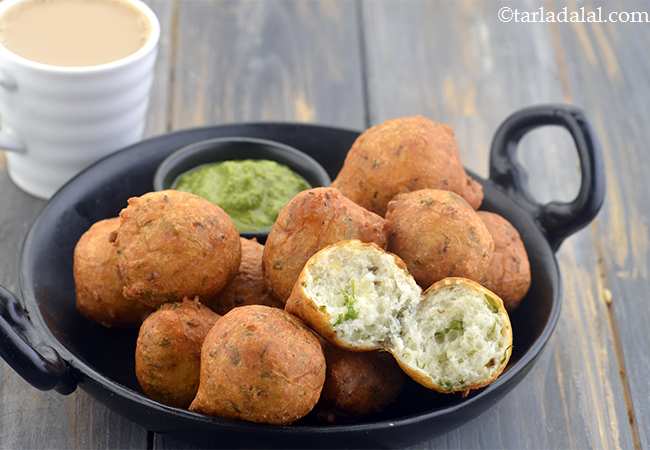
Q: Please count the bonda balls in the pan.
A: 11